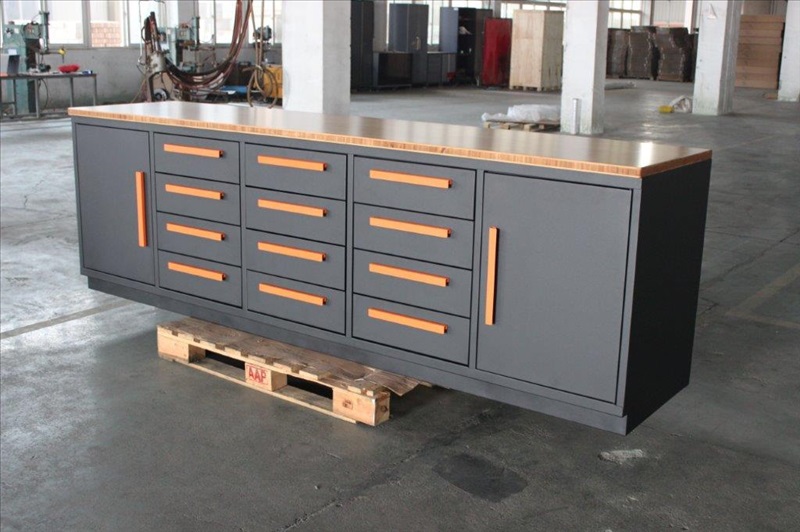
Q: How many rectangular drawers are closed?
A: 12